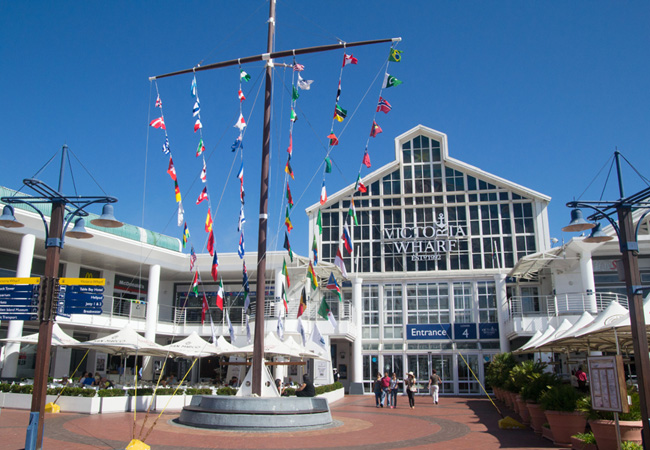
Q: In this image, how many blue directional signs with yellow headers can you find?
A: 2